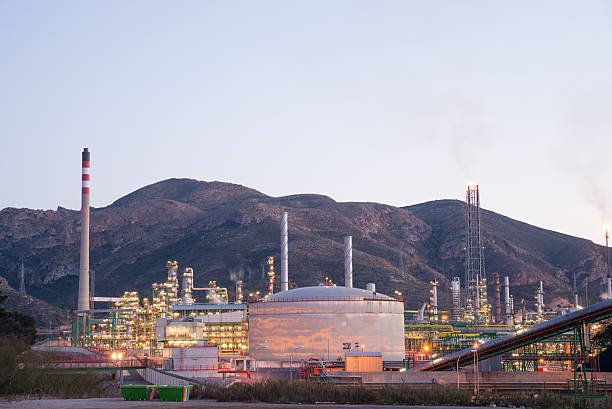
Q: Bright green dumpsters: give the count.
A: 2